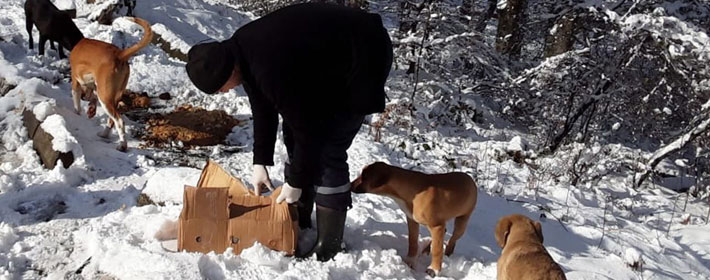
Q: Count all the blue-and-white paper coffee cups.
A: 0